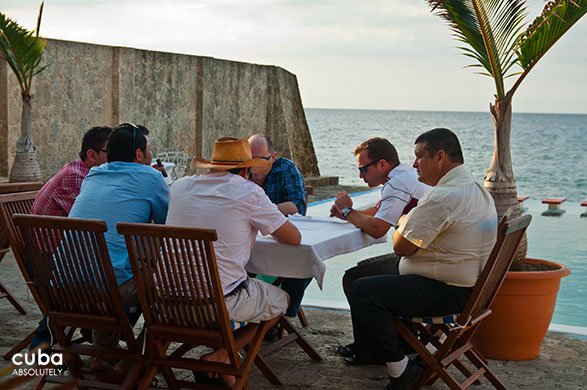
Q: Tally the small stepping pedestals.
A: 3